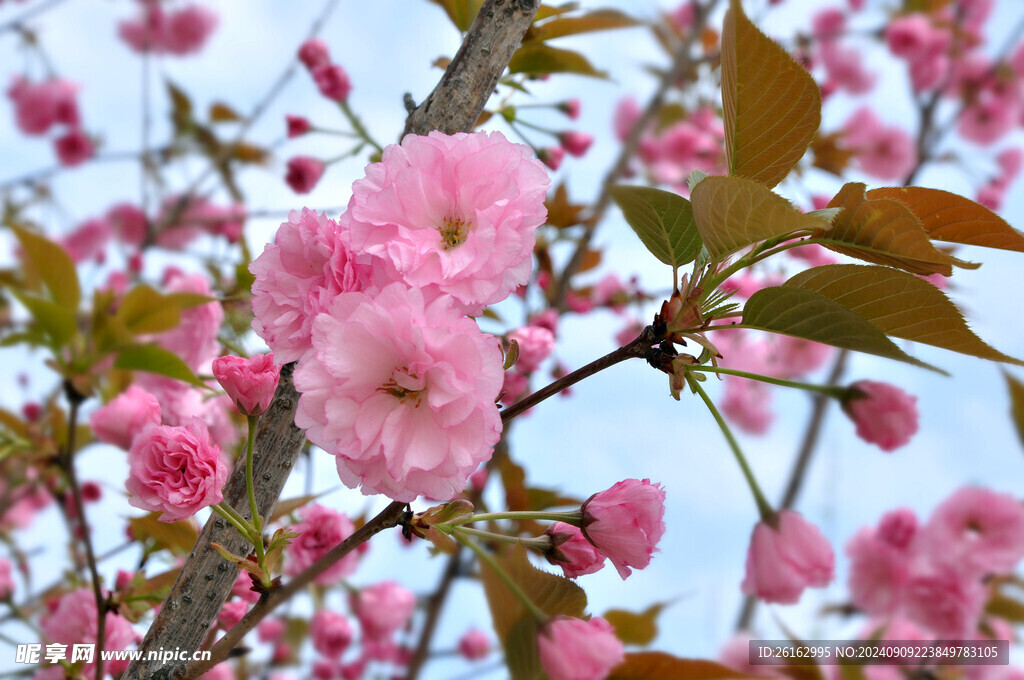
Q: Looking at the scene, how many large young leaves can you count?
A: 7